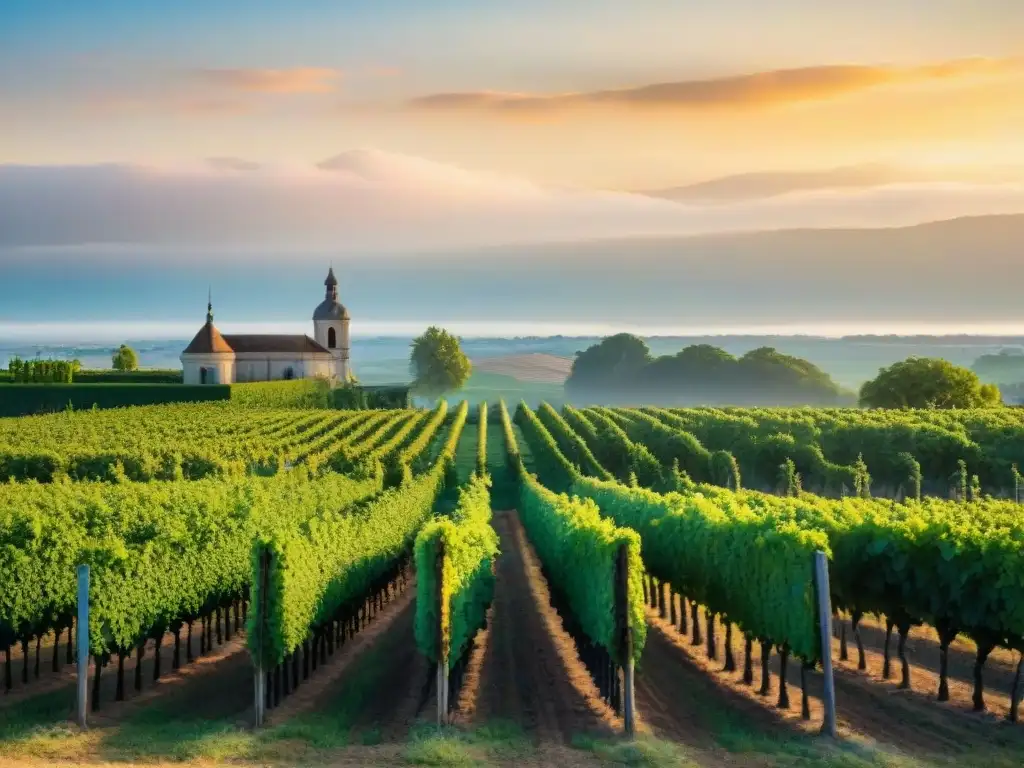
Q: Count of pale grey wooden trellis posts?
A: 5